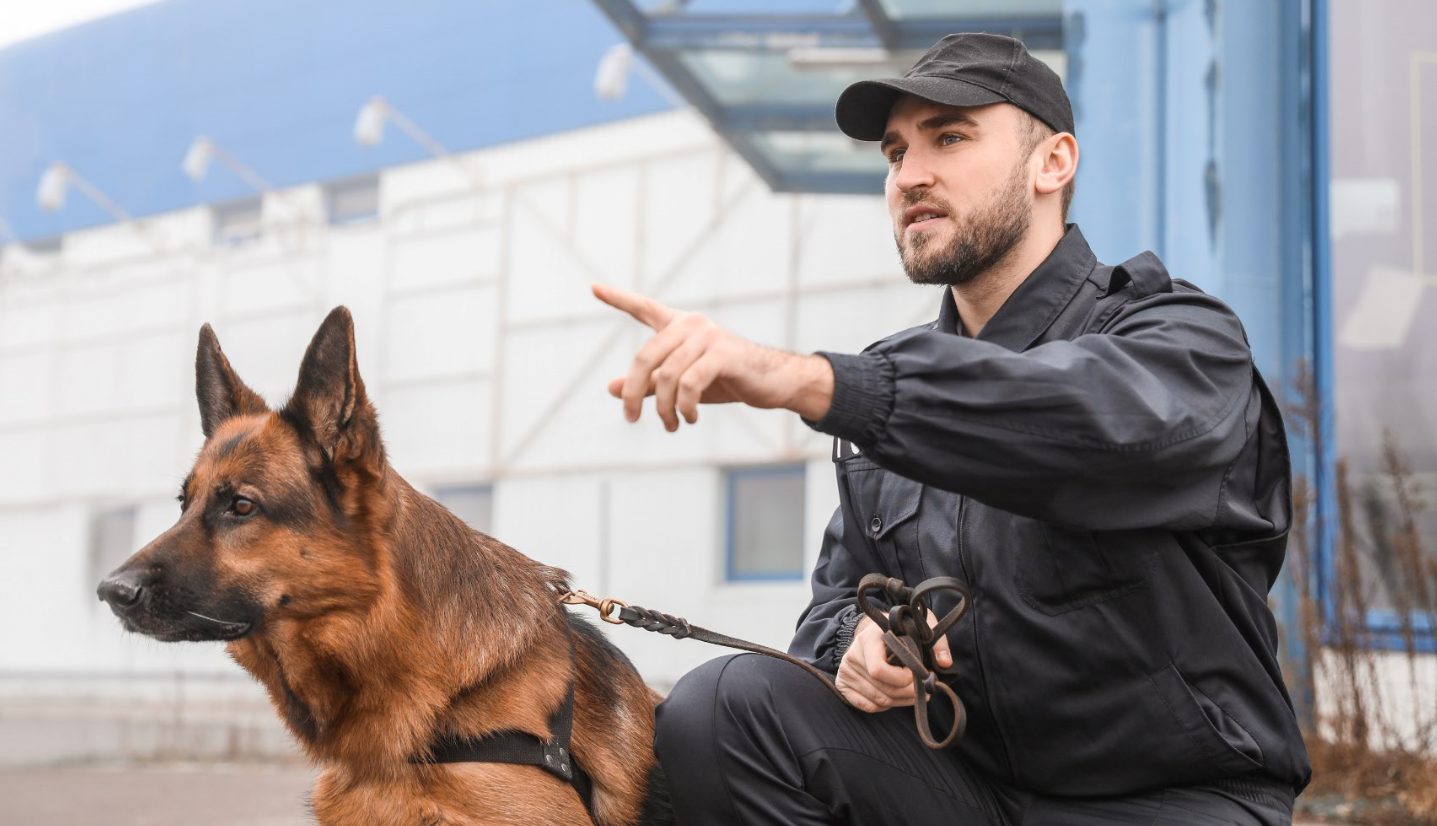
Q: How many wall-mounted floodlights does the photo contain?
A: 4